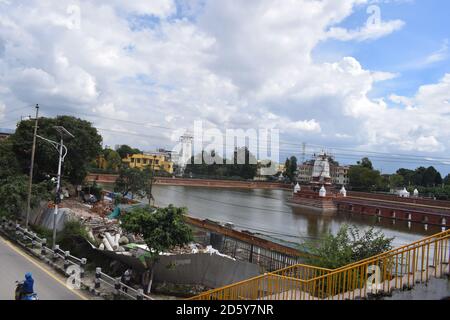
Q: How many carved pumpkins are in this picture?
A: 0